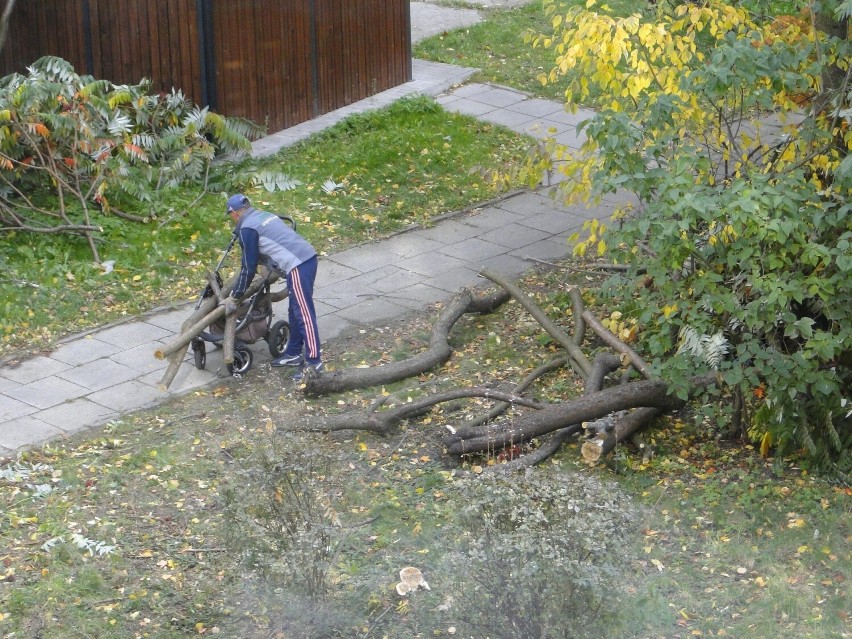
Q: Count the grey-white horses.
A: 0